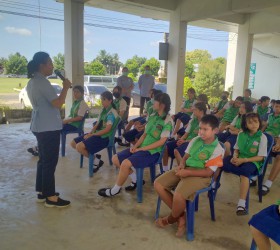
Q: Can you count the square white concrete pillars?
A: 3